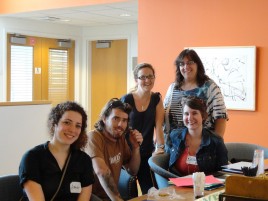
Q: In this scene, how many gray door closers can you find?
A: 3